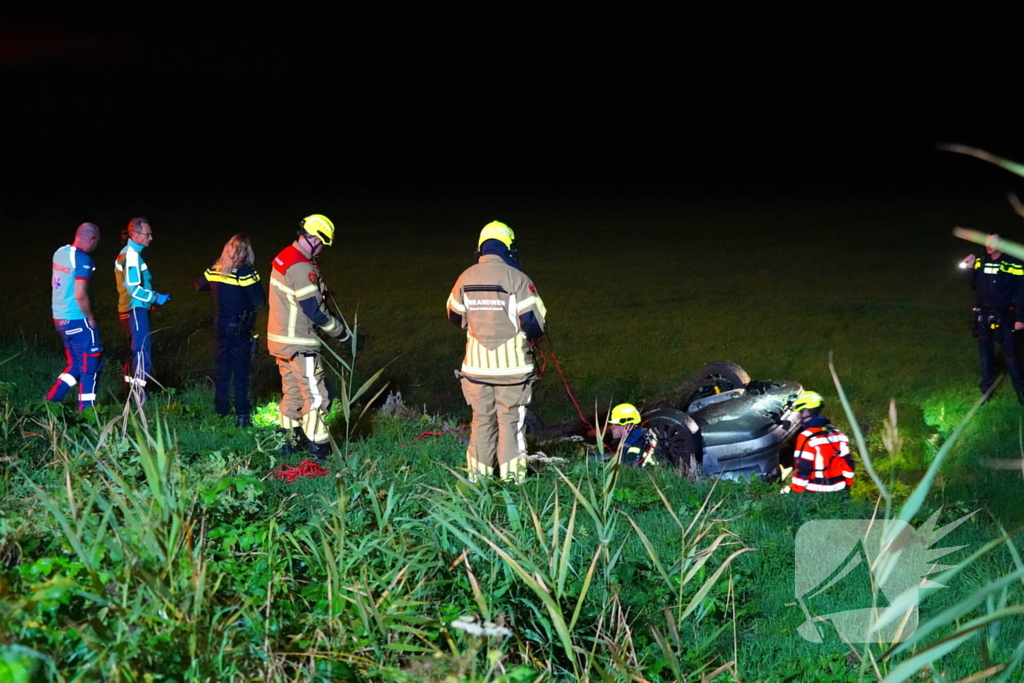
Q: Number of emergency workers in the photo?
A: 8